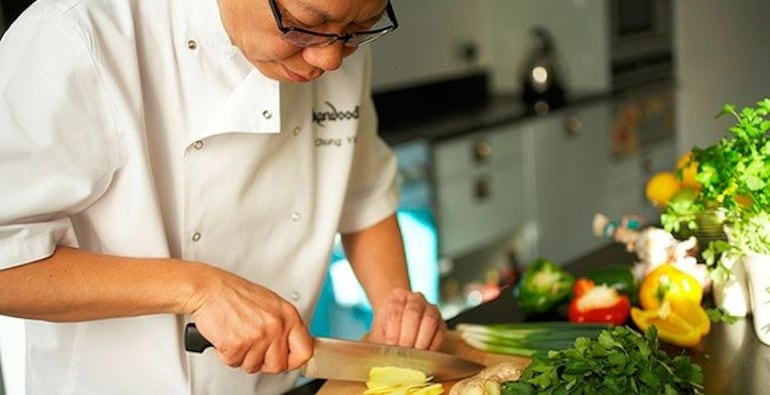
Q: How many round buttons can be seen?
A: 7